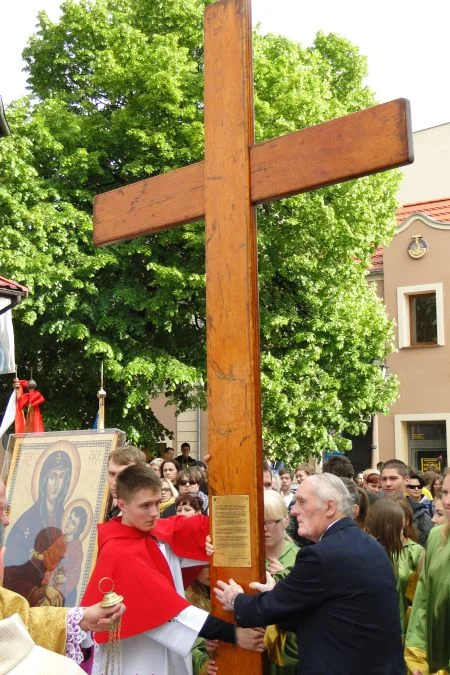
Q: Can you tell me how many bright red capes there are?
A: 1